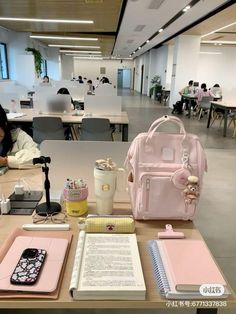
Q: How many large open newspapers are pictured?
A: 0